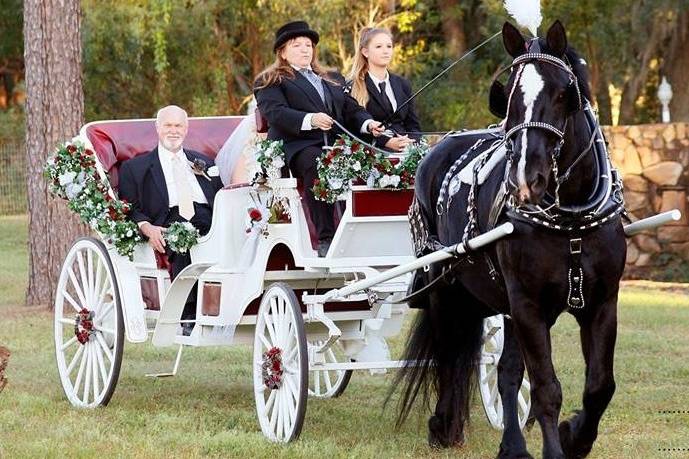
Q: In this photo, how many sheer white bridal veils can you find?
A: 1